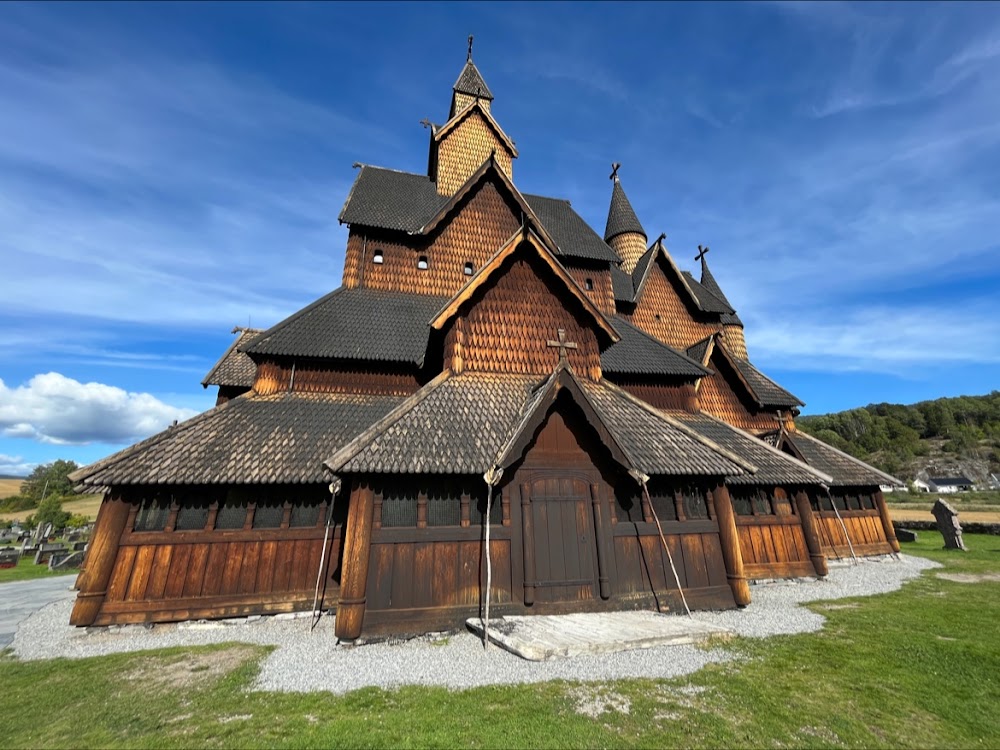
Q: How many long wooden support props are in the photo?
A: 4